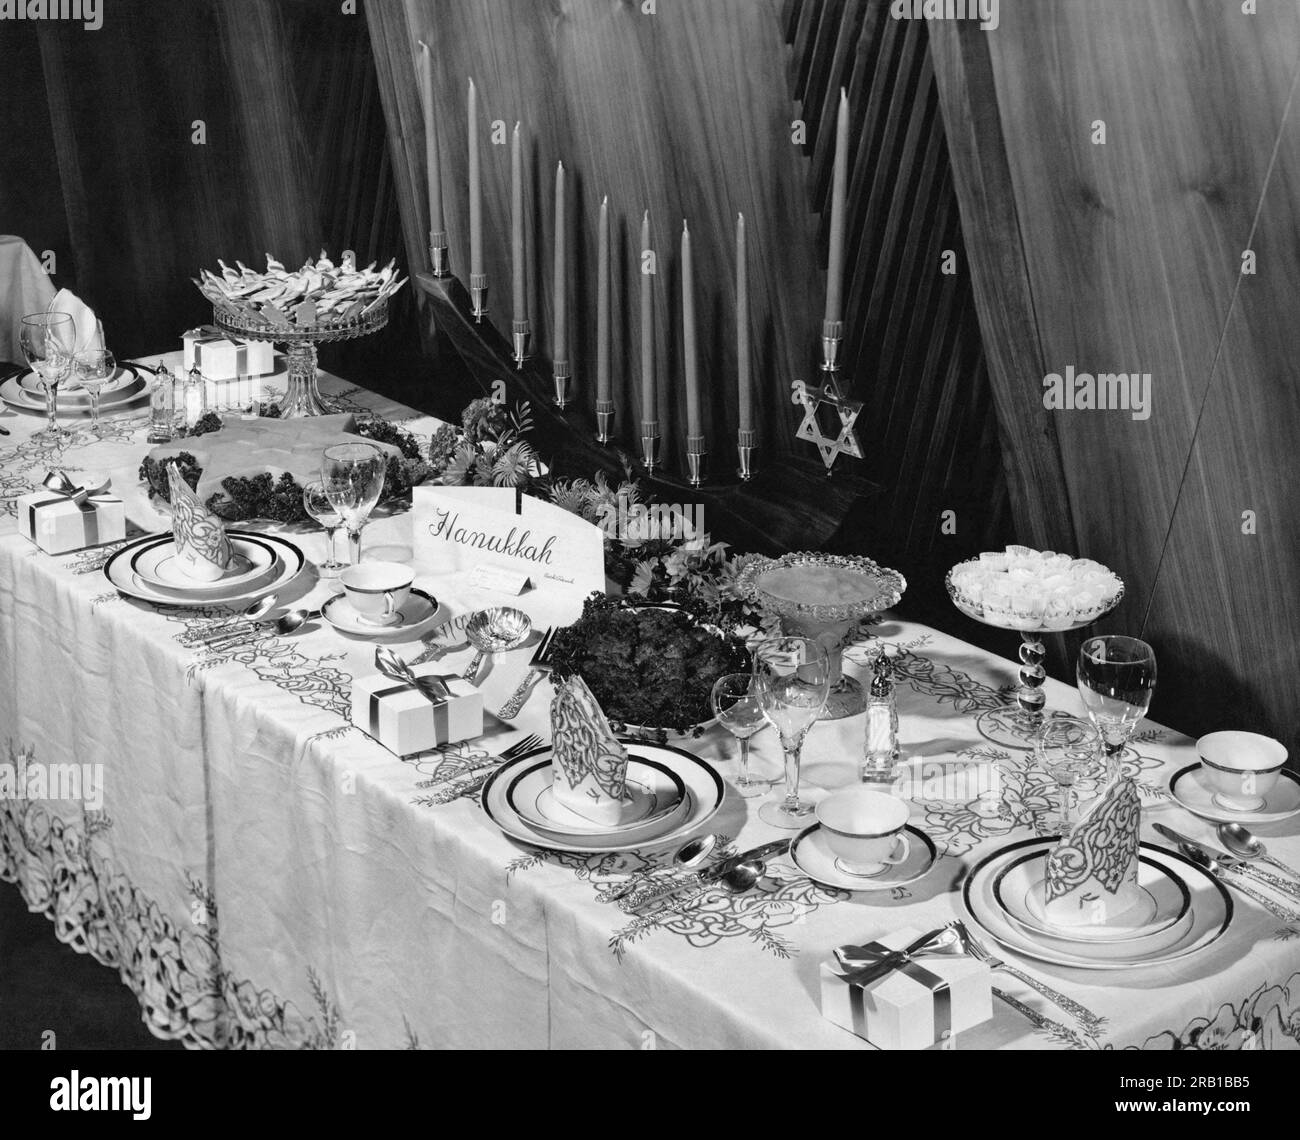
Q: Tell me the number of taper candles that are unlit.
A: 9